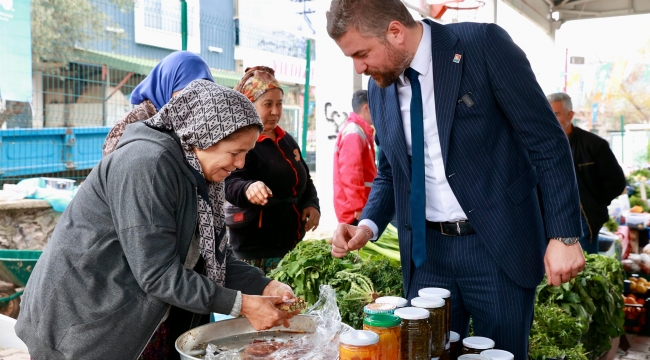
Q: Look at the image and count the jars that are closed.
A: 11